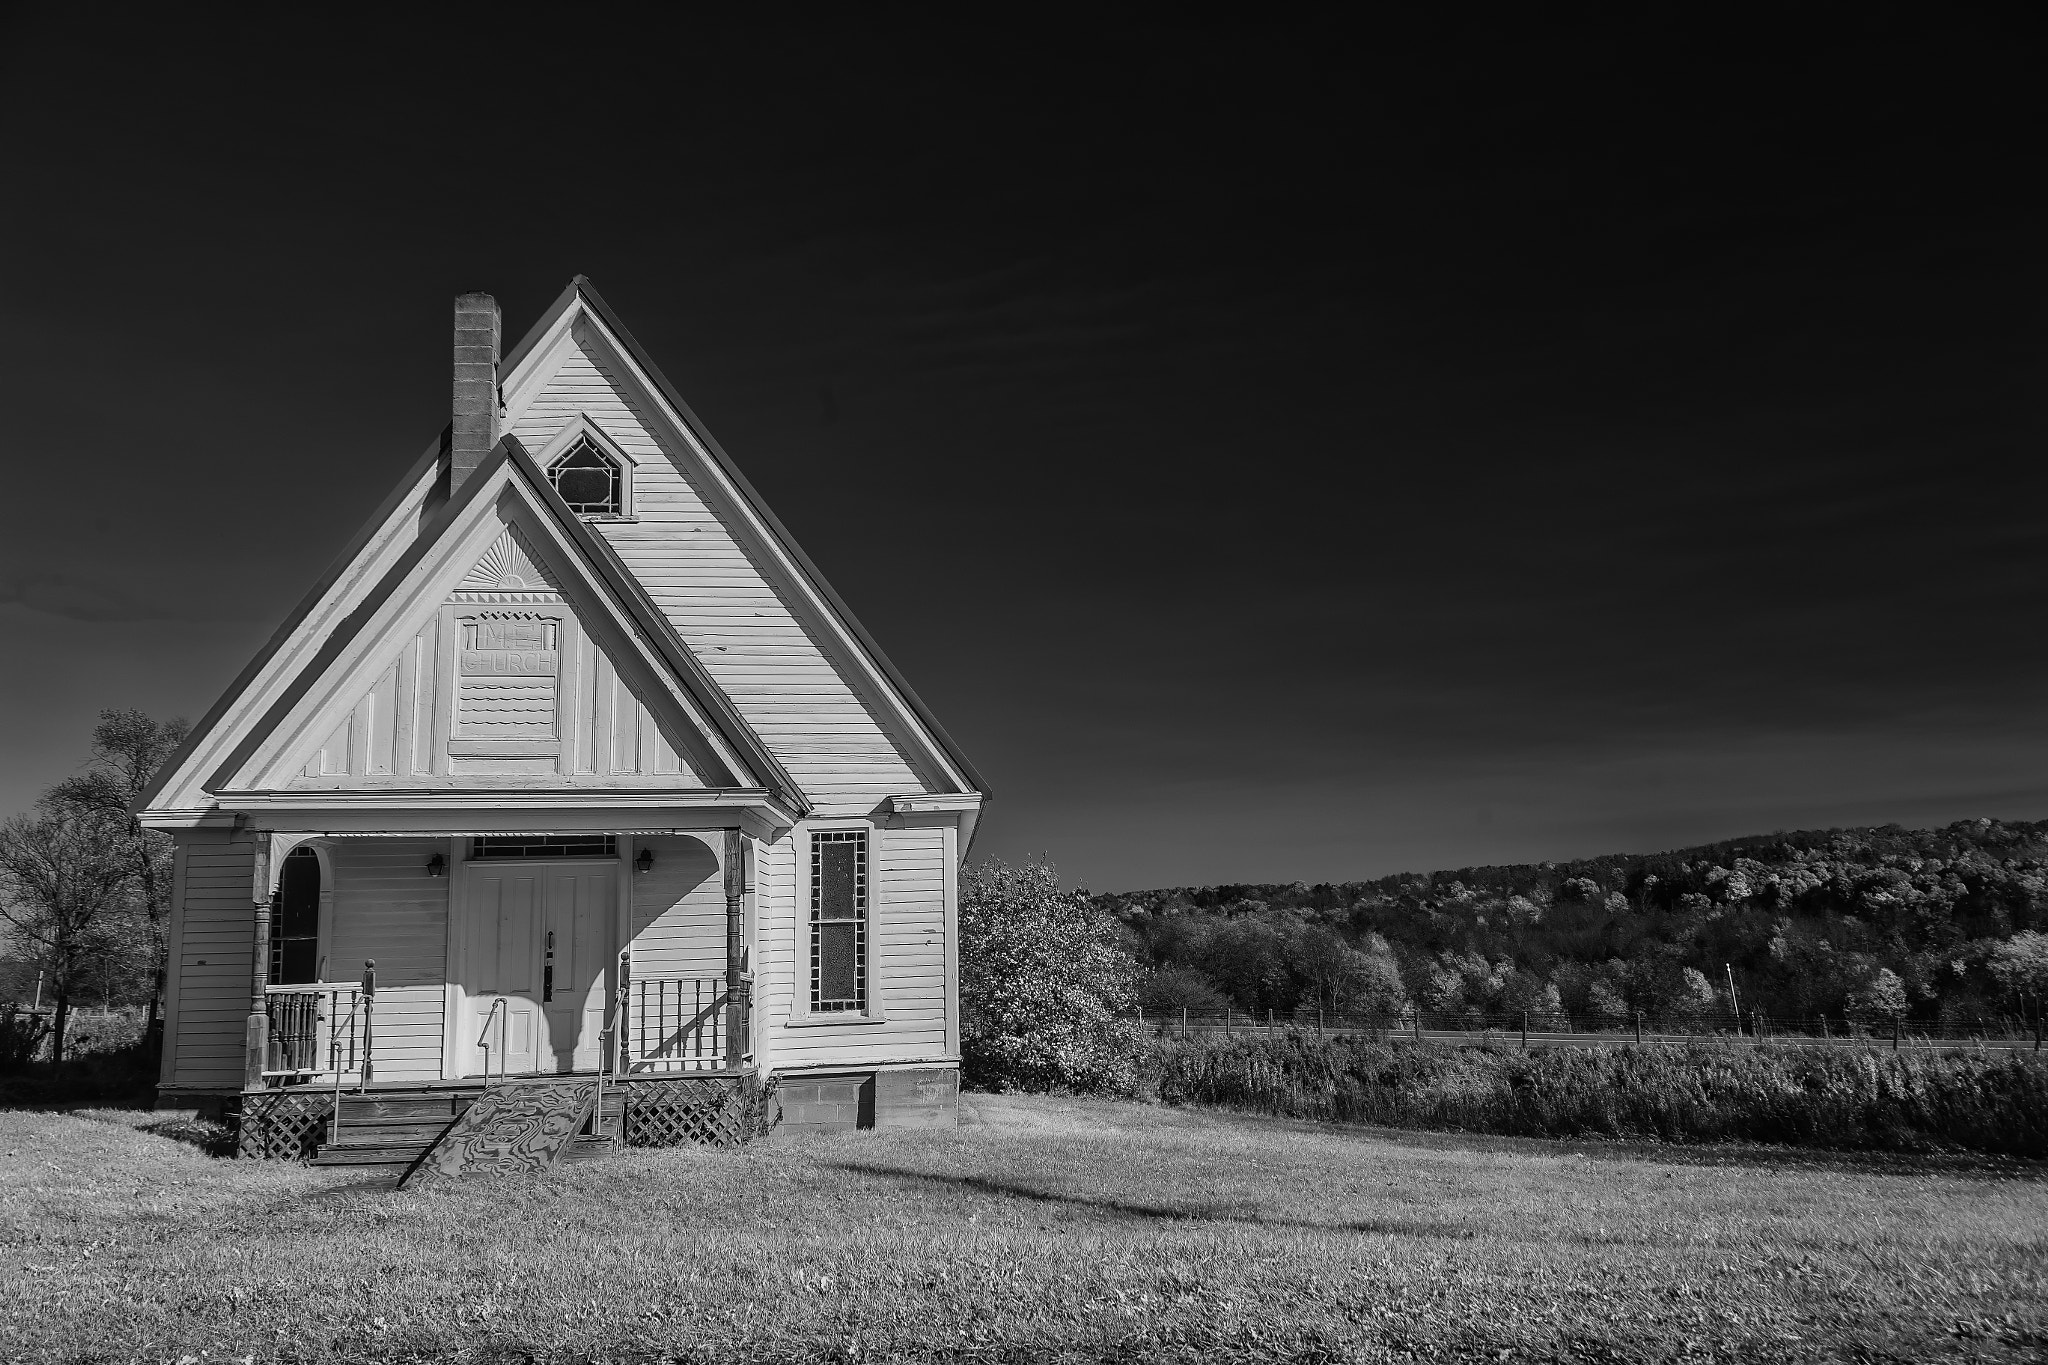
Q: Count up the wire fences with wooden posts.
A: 1